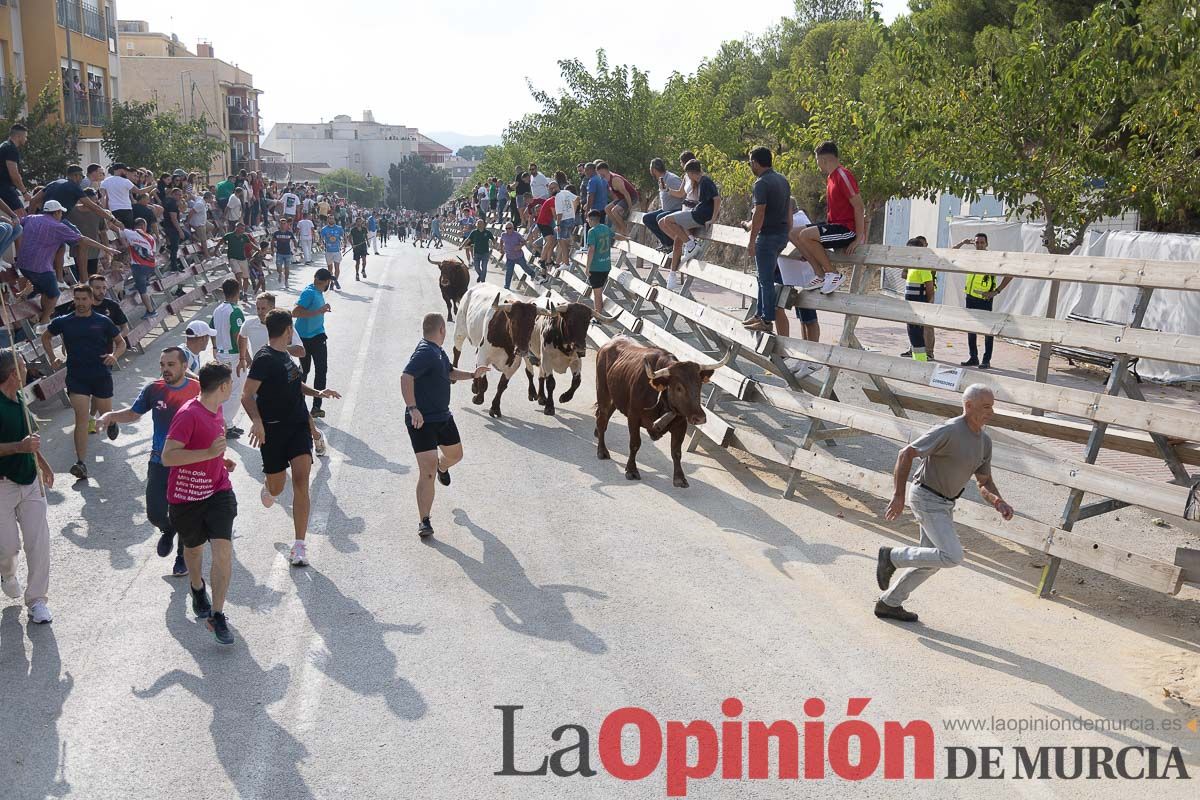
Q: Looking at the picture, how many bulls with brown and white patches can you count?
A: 2